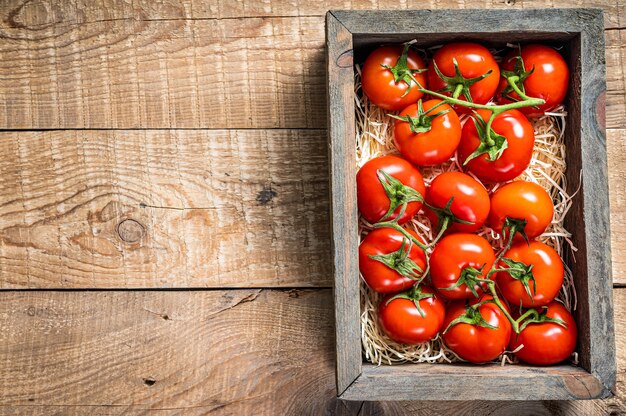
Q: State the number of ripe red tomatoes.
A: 14